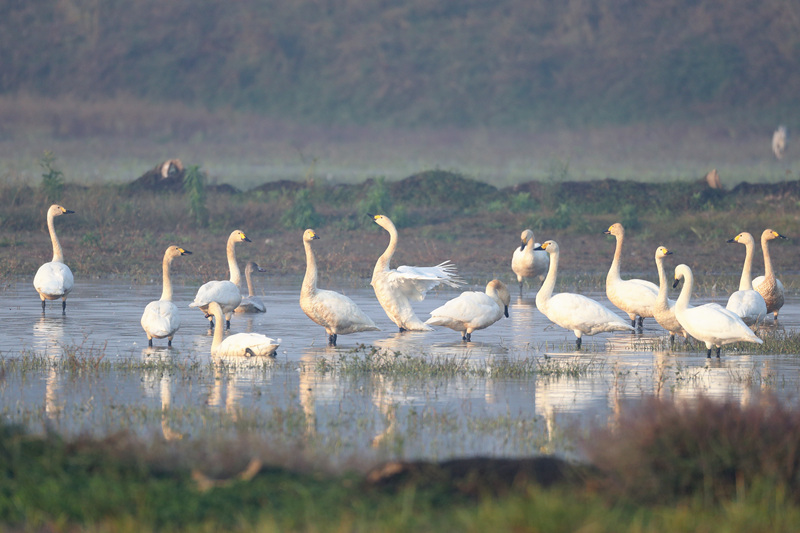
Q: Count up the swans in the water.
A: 15